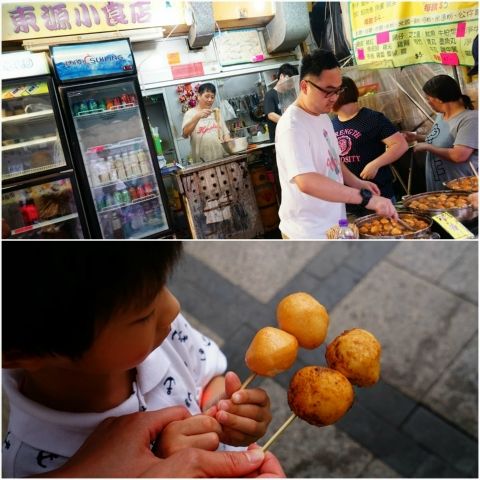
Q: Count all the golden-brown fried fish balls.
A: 4